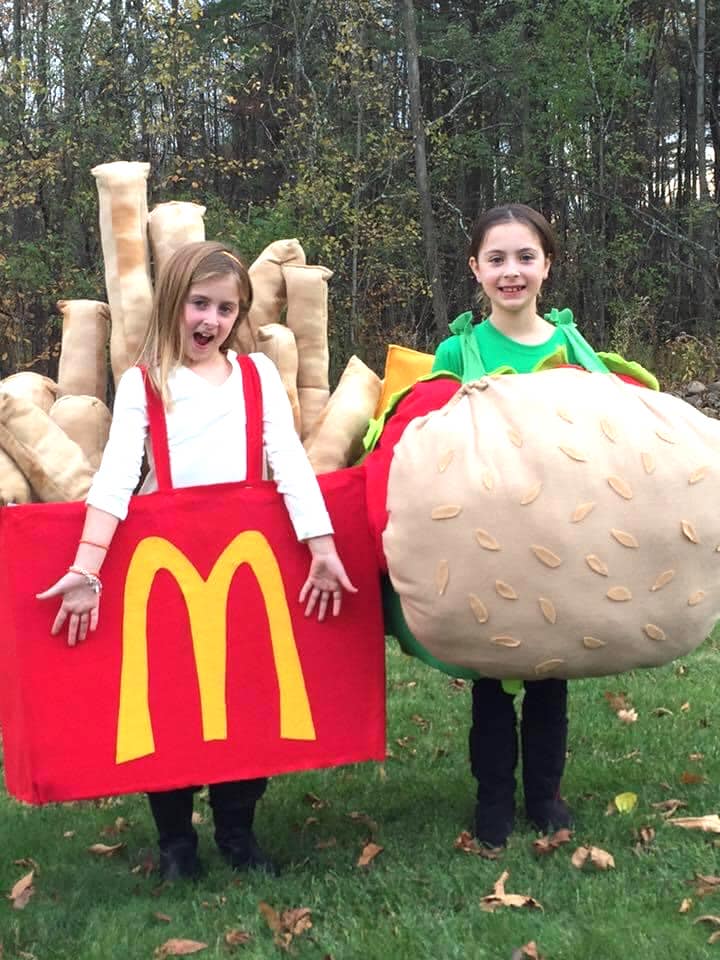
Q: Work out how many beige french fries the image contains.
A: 11